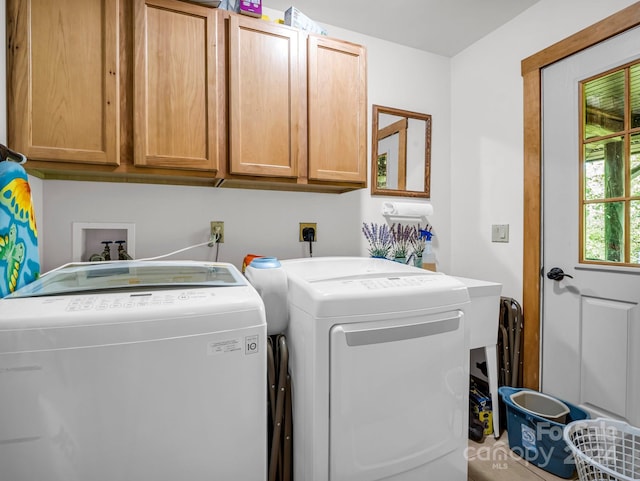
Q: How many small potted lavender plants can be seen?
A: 3